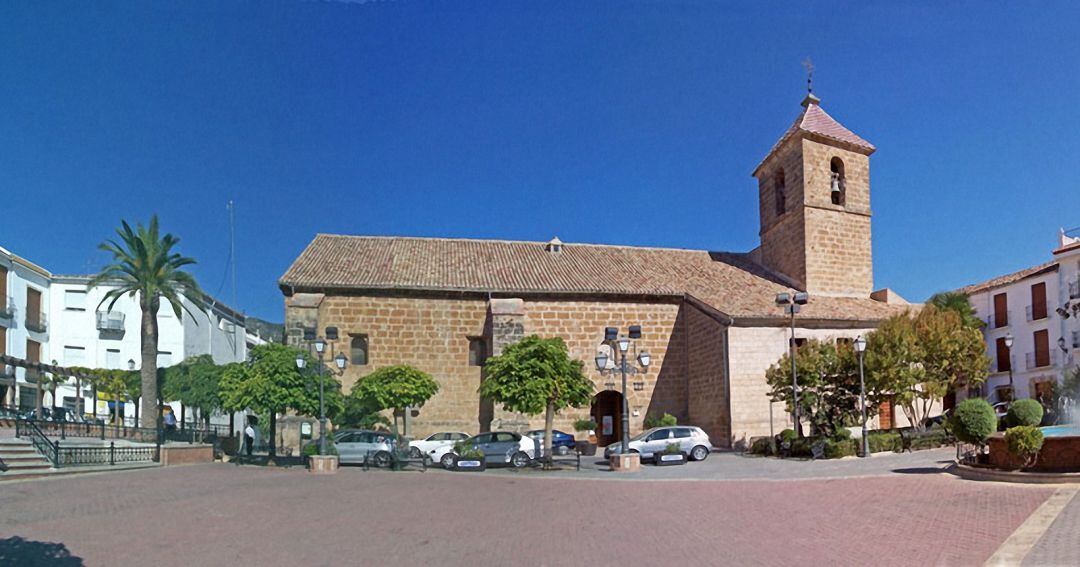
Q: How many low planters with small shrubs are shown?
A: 2